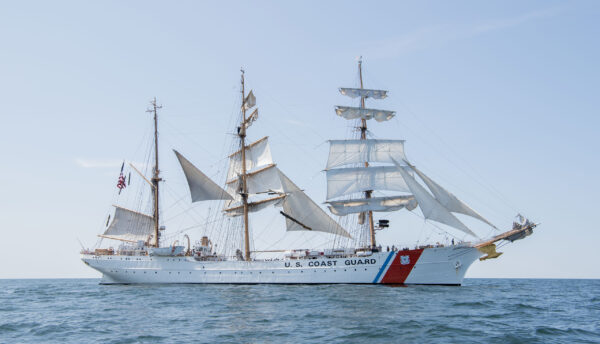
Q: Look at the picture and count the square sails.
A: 10